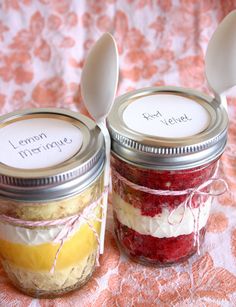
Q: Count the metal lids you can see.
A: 2